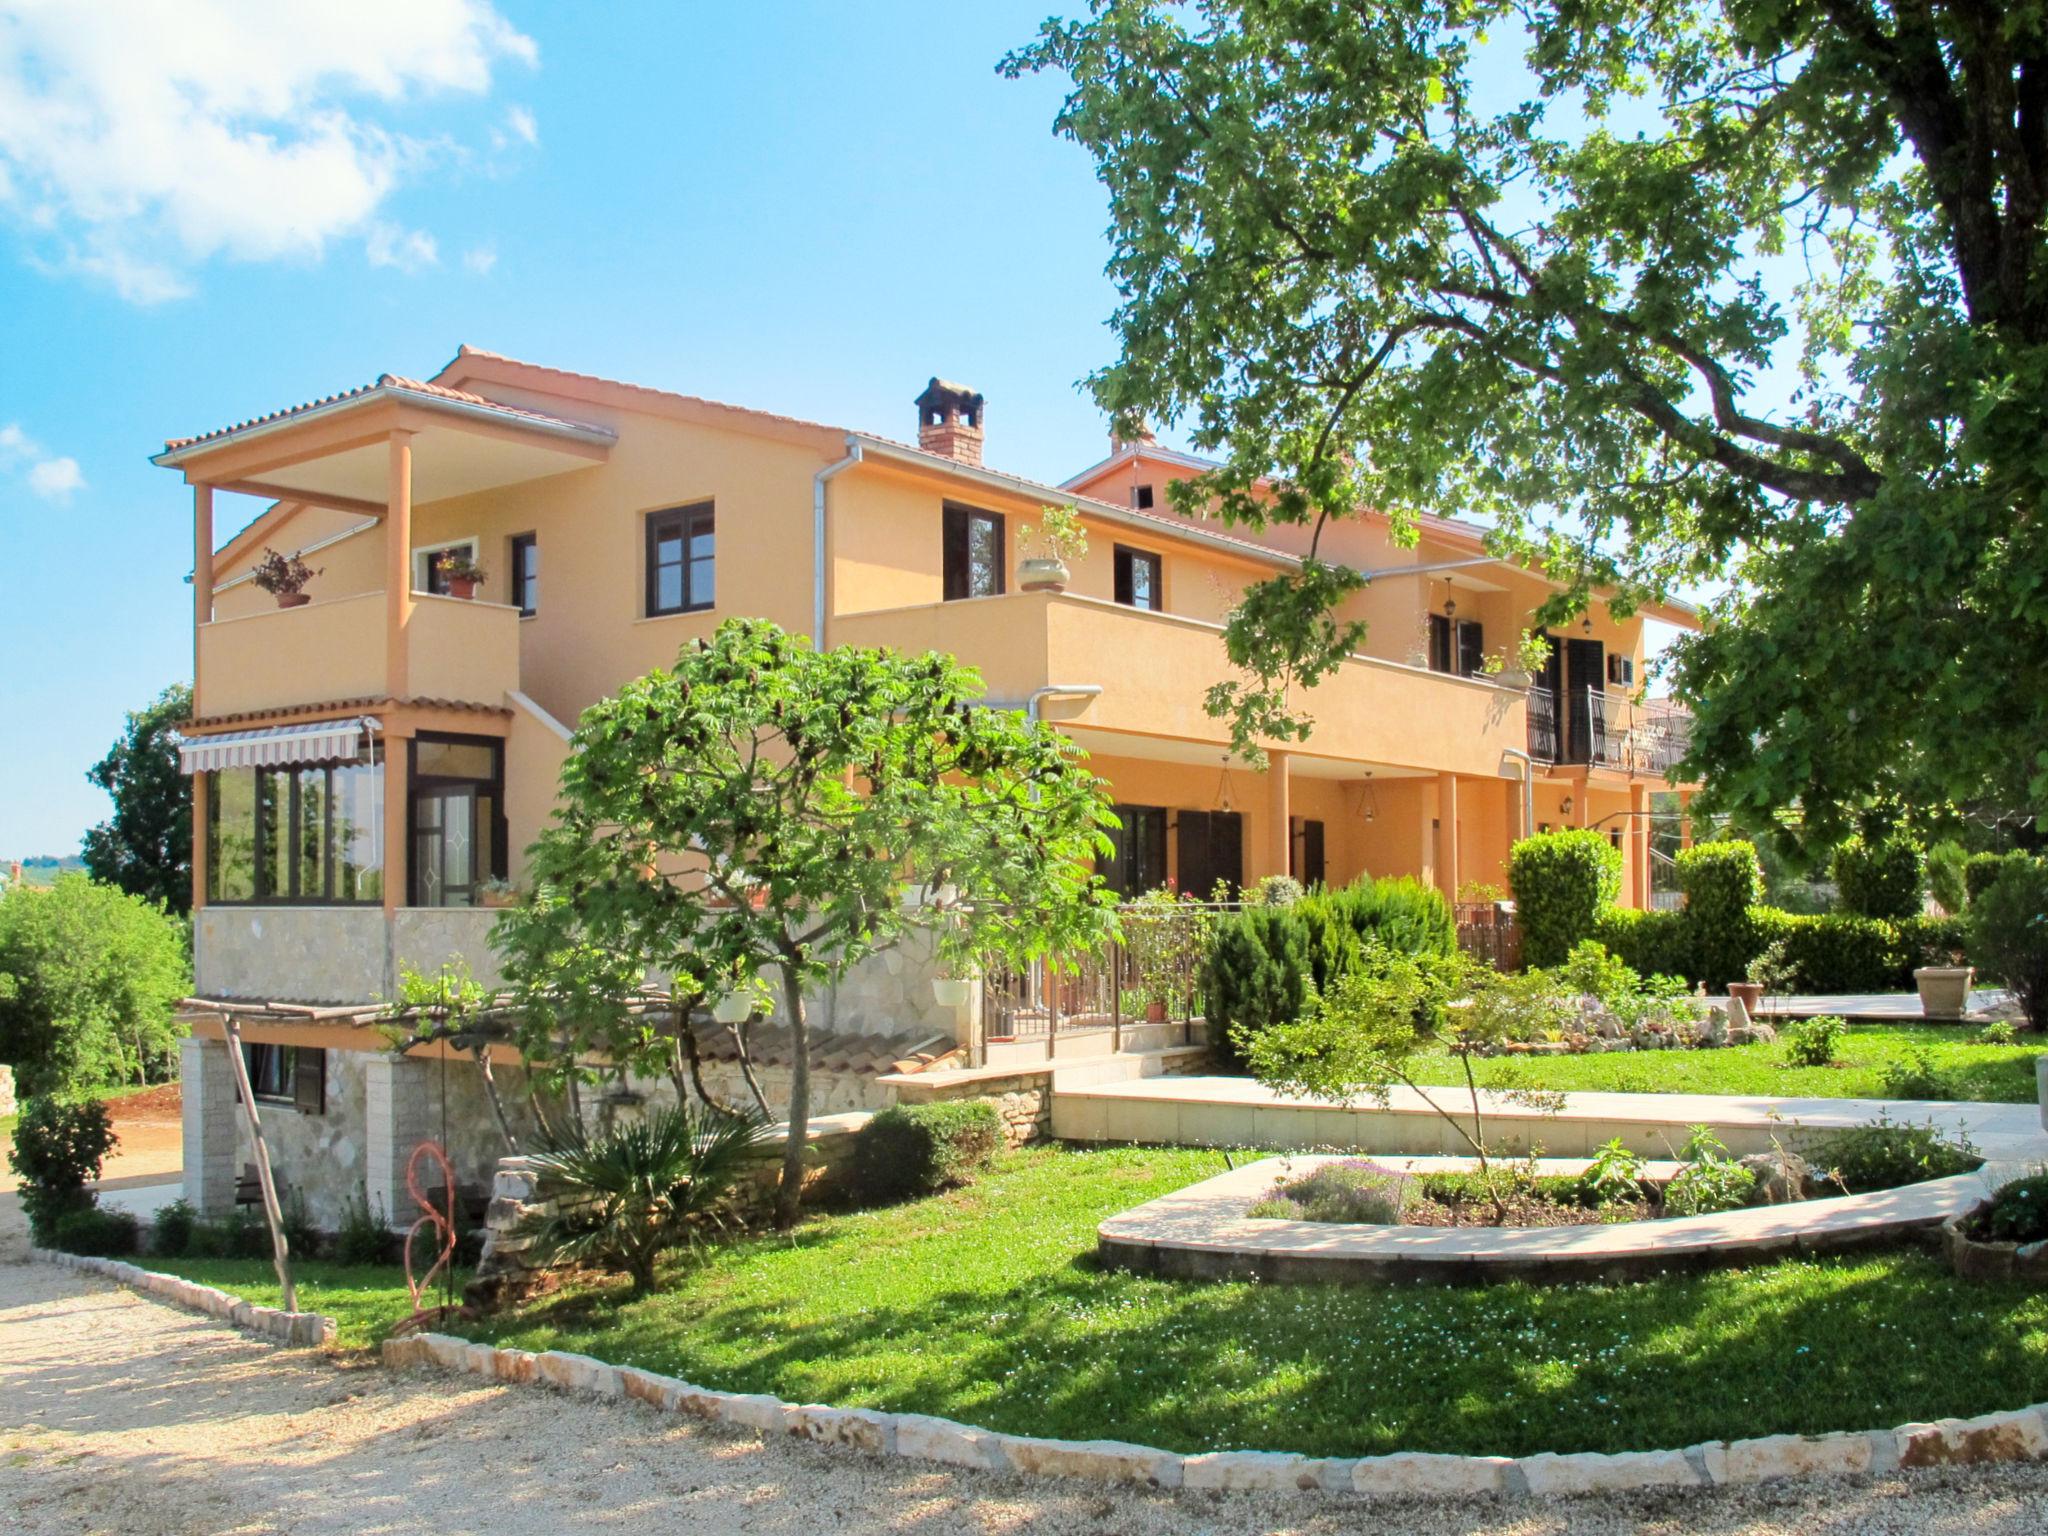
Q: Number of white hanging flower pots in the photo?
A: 2